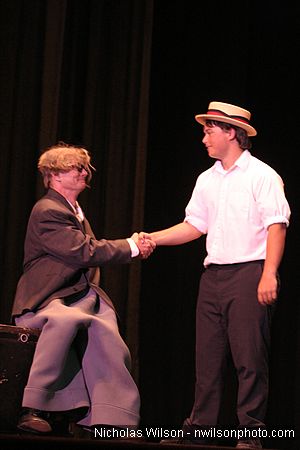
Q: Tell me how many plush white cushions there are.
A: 0